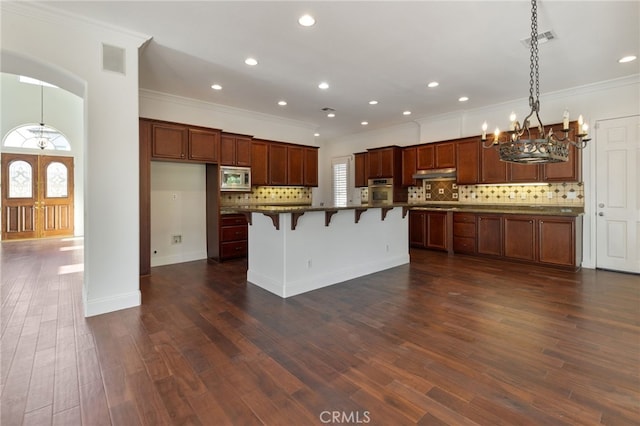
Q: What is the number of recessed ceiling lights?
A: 13